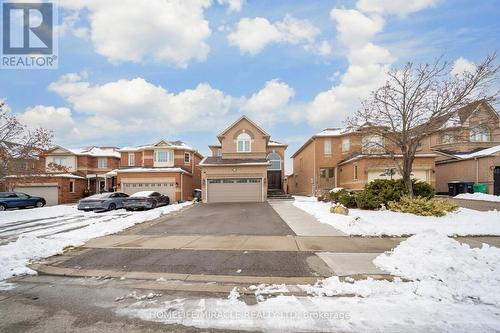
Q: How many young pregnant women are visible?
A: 0